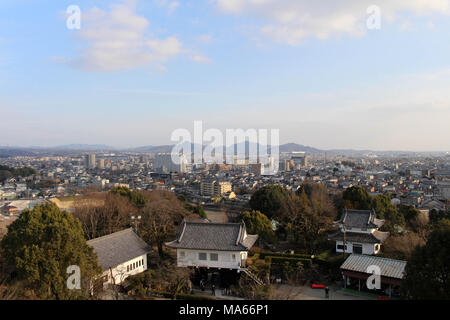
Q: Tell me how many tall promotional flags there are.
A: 0